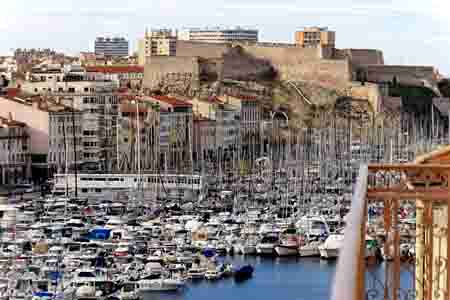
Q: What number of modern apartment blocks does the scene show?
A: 4